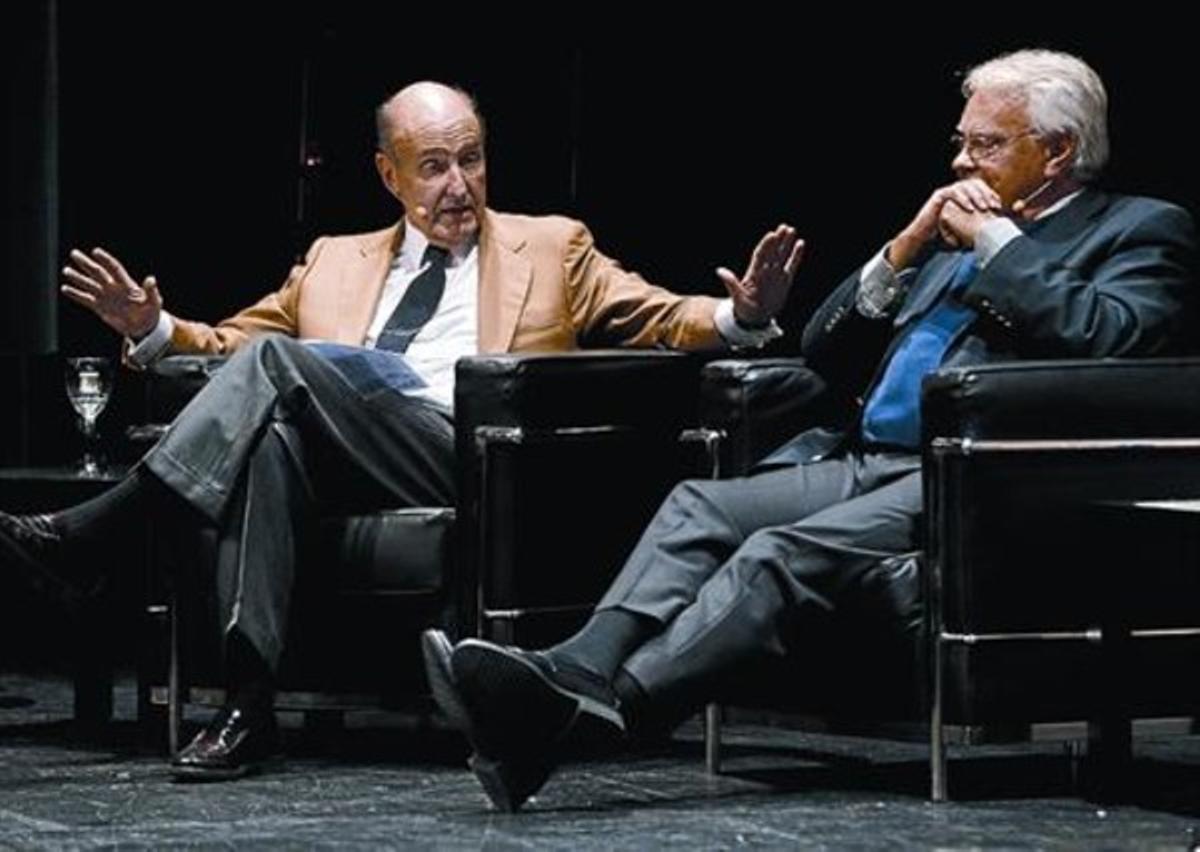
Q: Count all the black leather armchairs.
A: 2